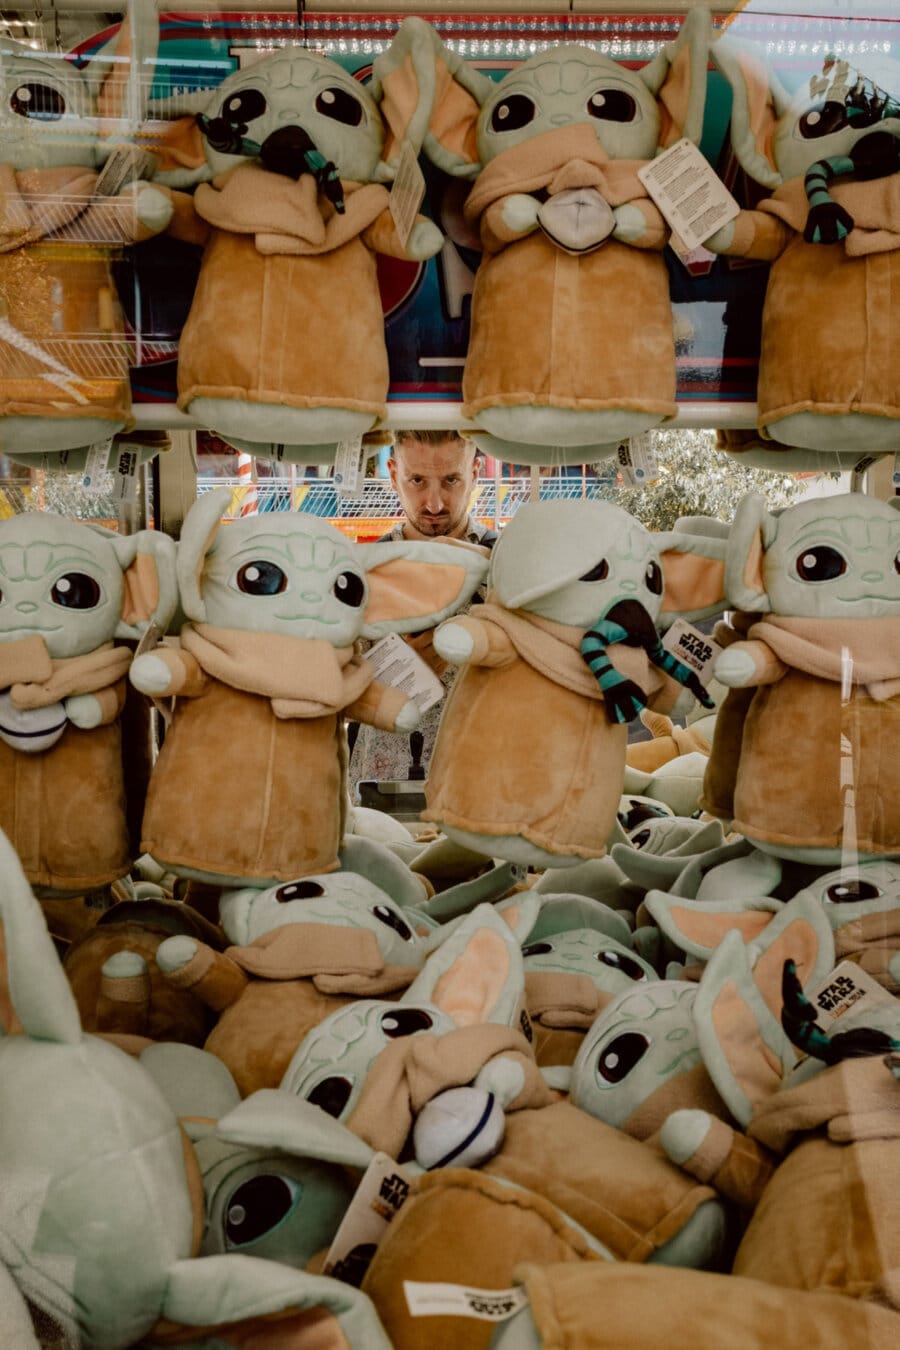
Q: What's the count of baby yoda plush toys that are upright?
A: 8